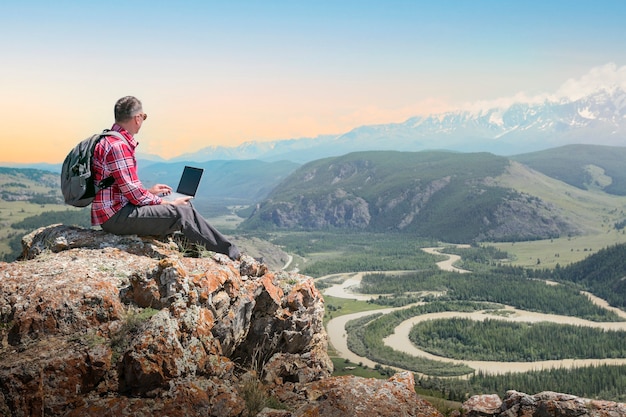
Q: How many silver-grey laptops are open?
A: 1